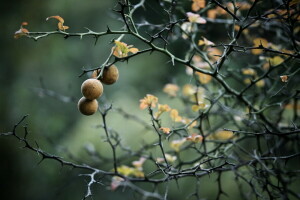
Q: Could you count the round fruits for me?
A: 3